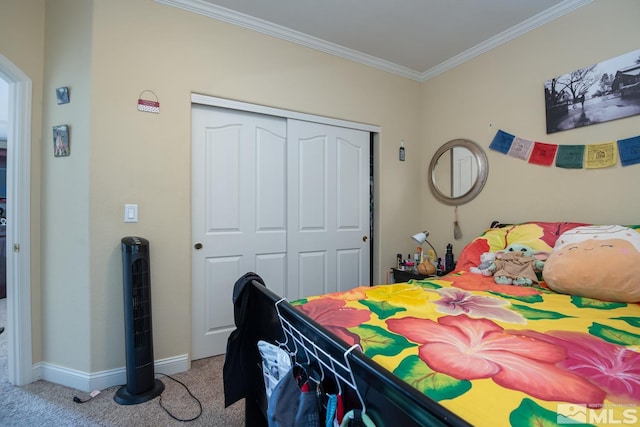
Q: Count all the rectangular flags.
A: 6